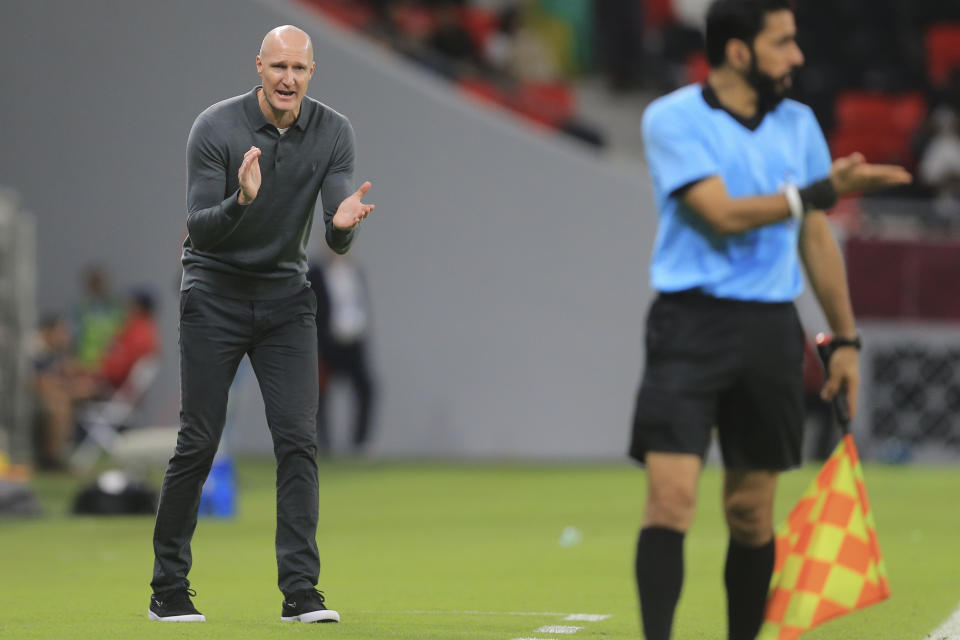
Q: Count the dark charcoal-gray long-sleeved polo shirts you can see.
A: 1